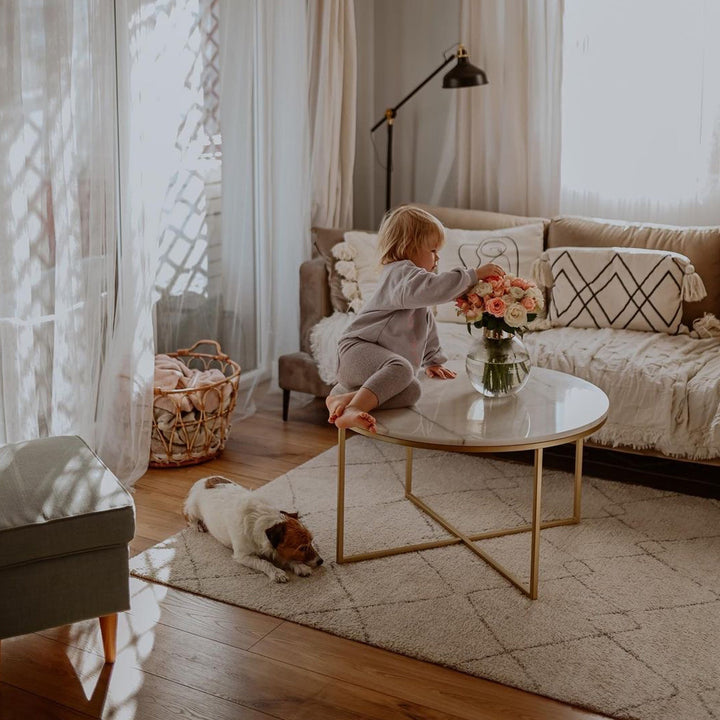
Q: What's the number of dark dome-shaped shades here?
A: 1